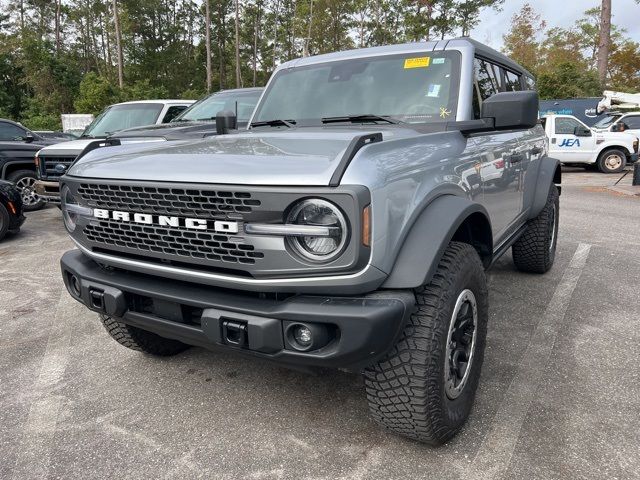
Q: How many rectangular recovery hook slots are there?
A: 2